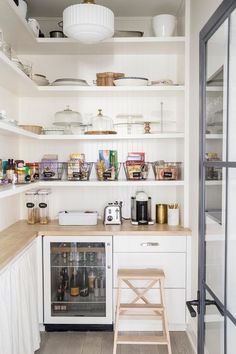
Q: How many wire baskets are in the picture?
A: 5